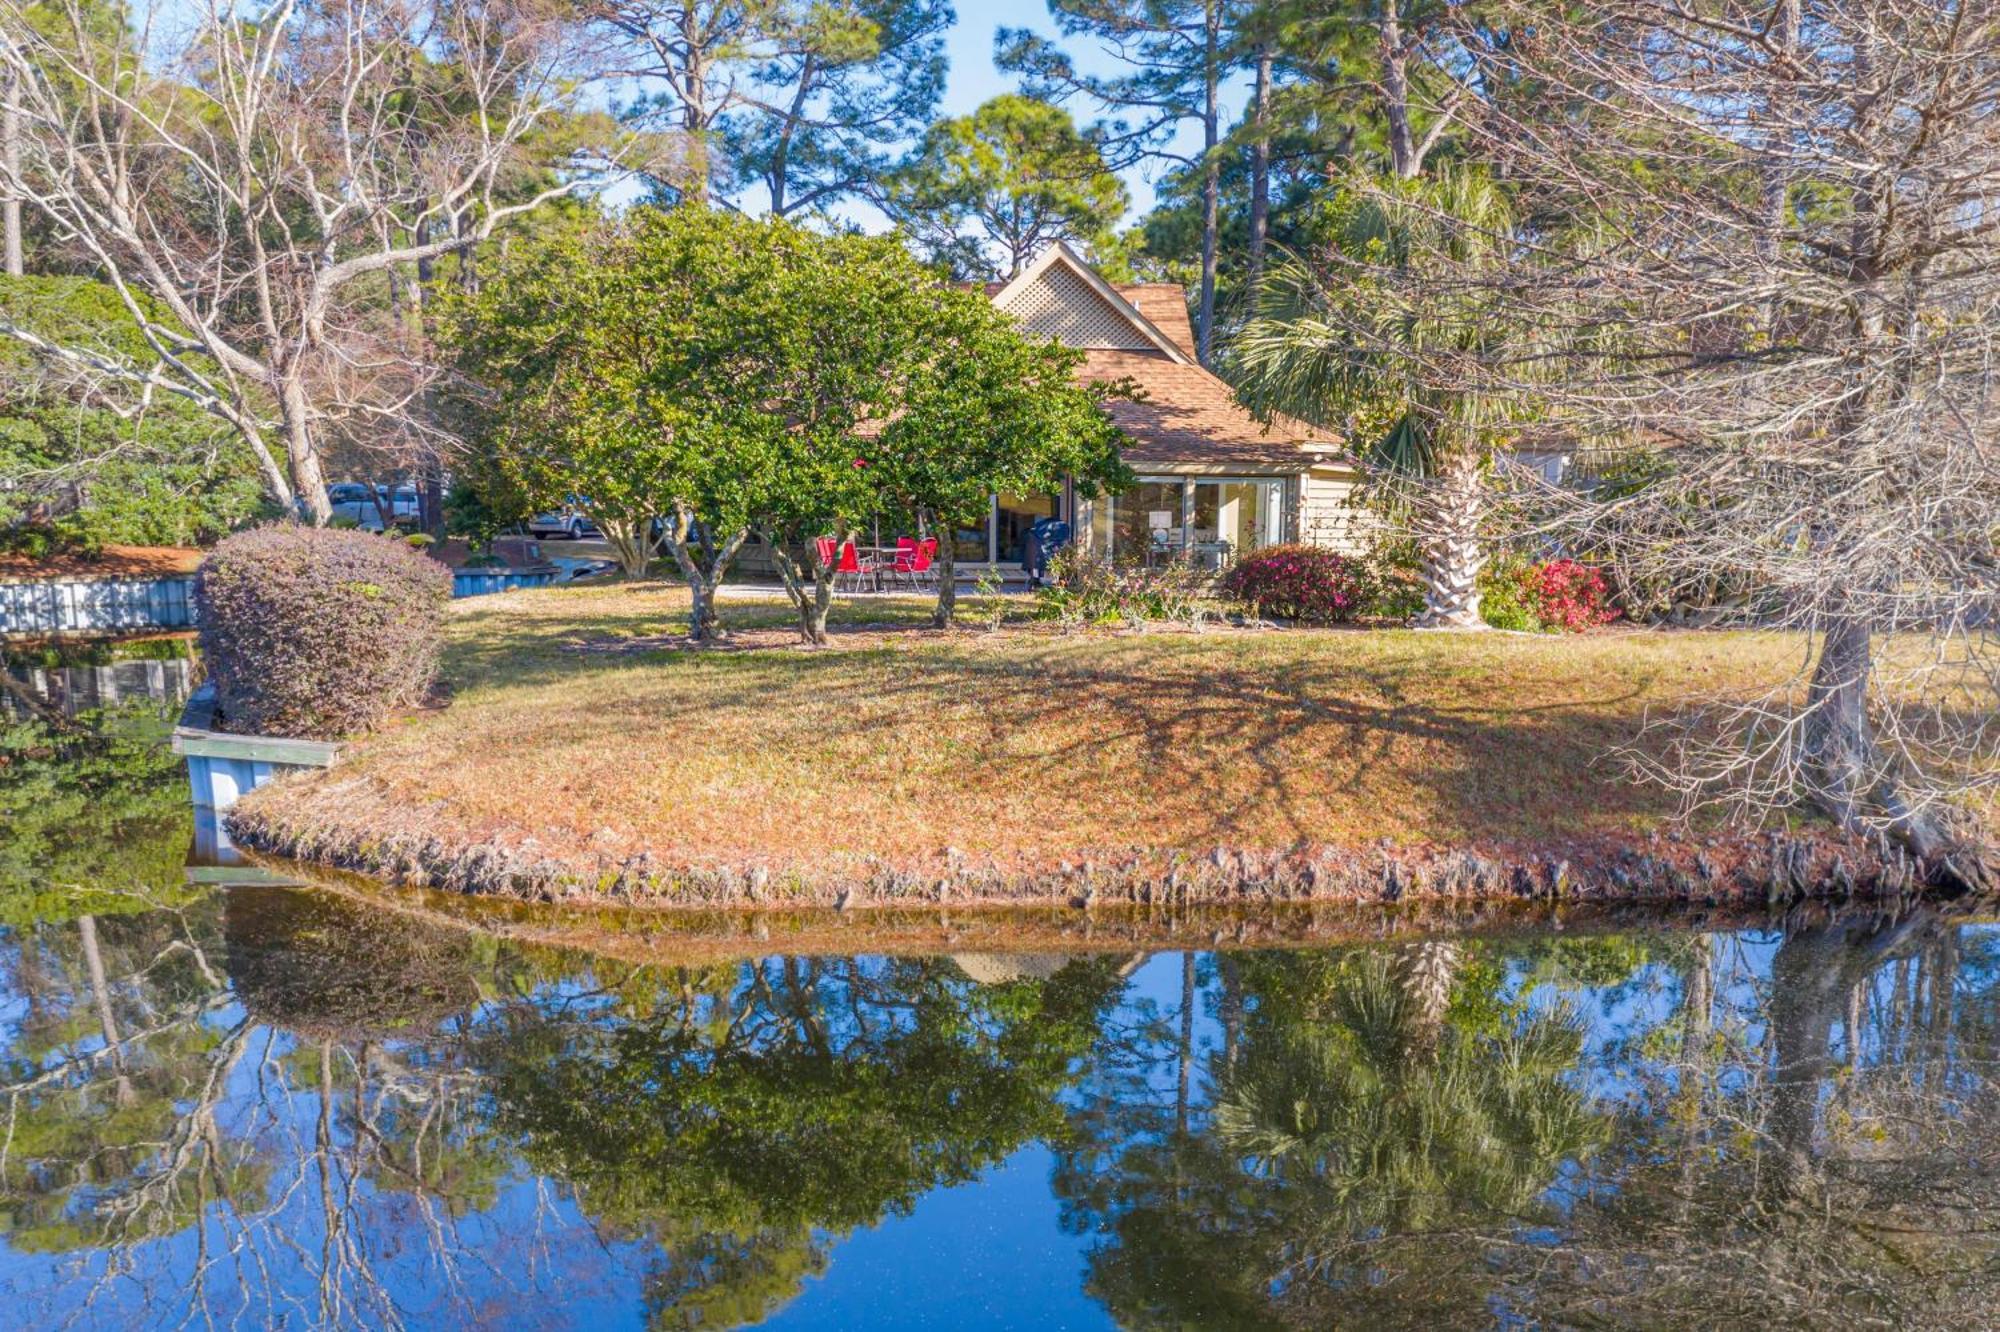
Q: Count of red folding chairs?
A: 4